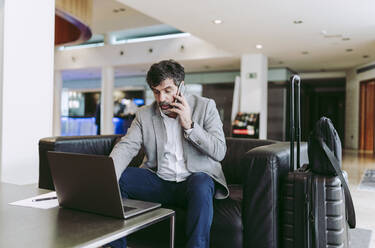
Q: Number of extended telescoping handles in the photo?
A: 1